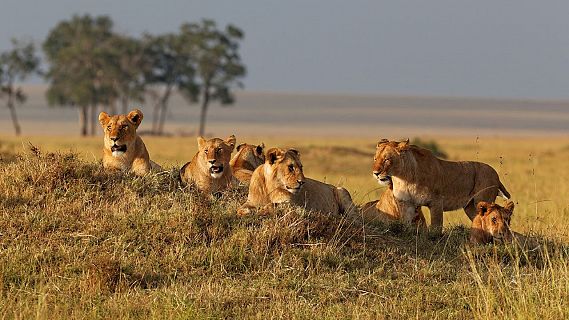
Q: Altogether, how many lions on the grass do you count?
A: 7